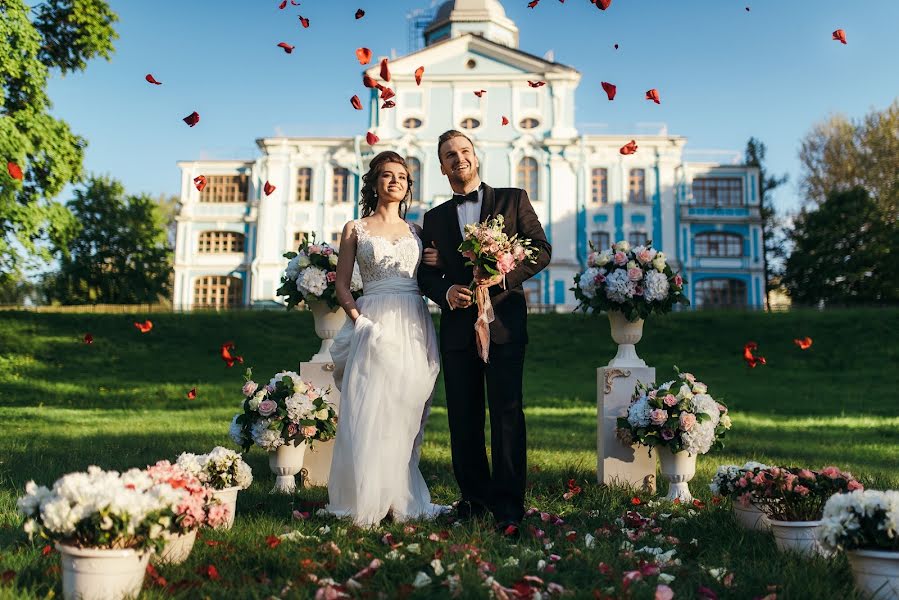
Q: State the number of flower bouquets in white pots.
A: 10